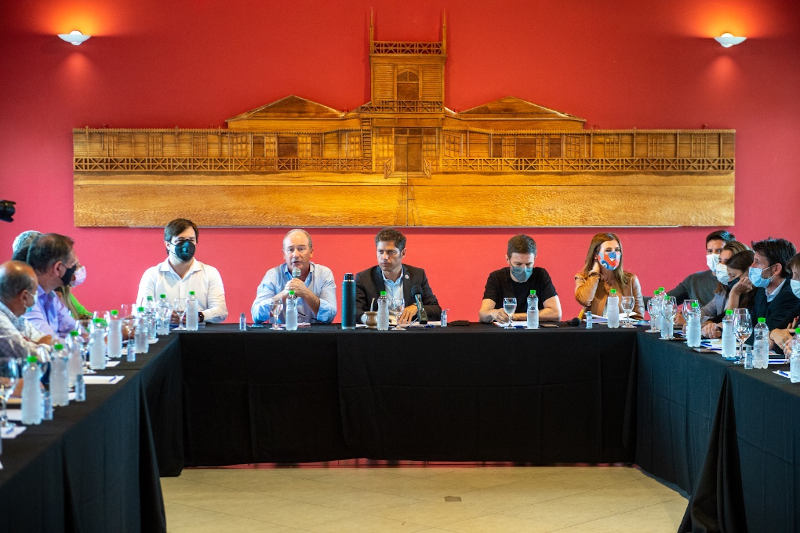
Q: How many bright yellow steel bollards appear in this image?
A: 0